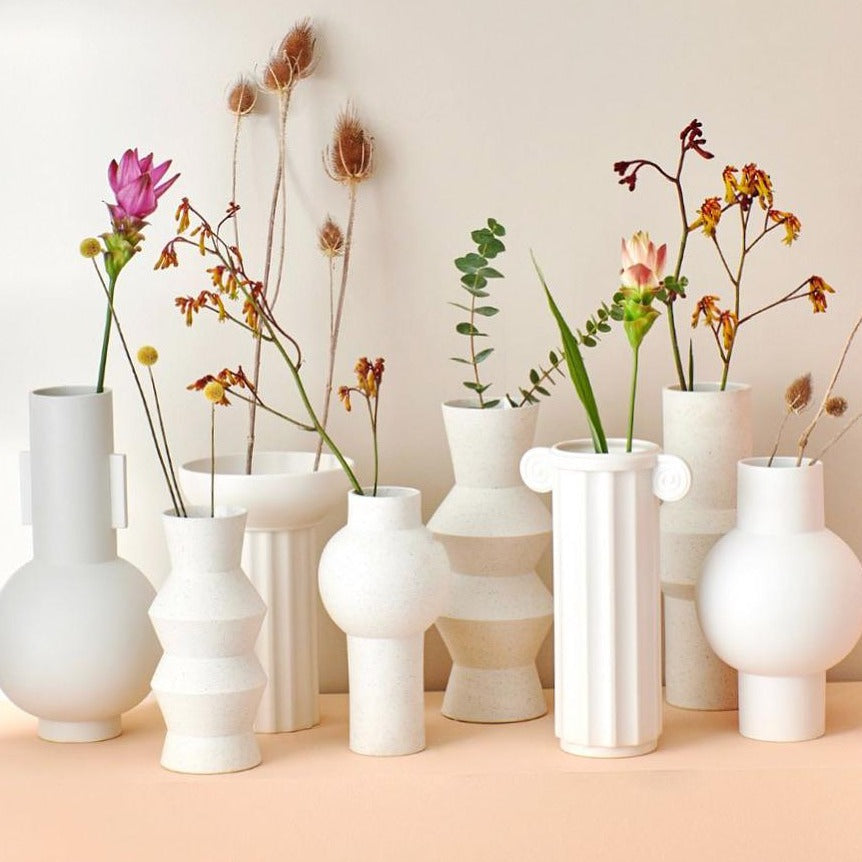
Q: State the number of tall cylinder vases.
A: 2